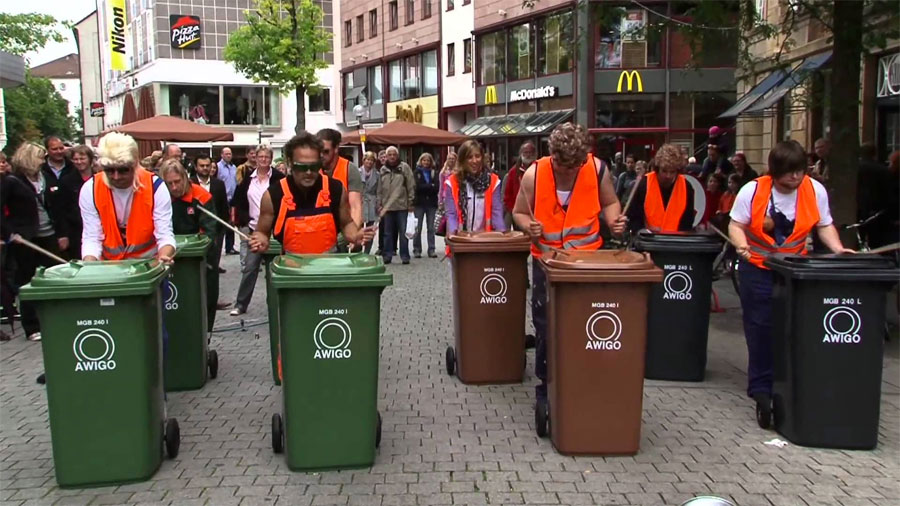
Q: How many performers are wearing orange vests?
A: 7